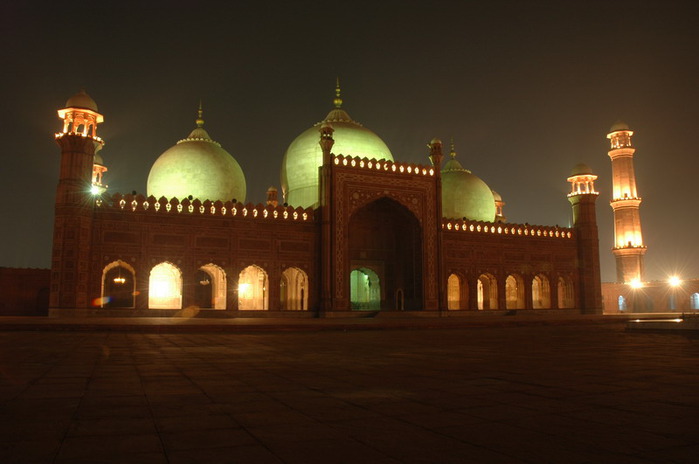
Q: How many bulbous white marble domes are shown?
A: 3